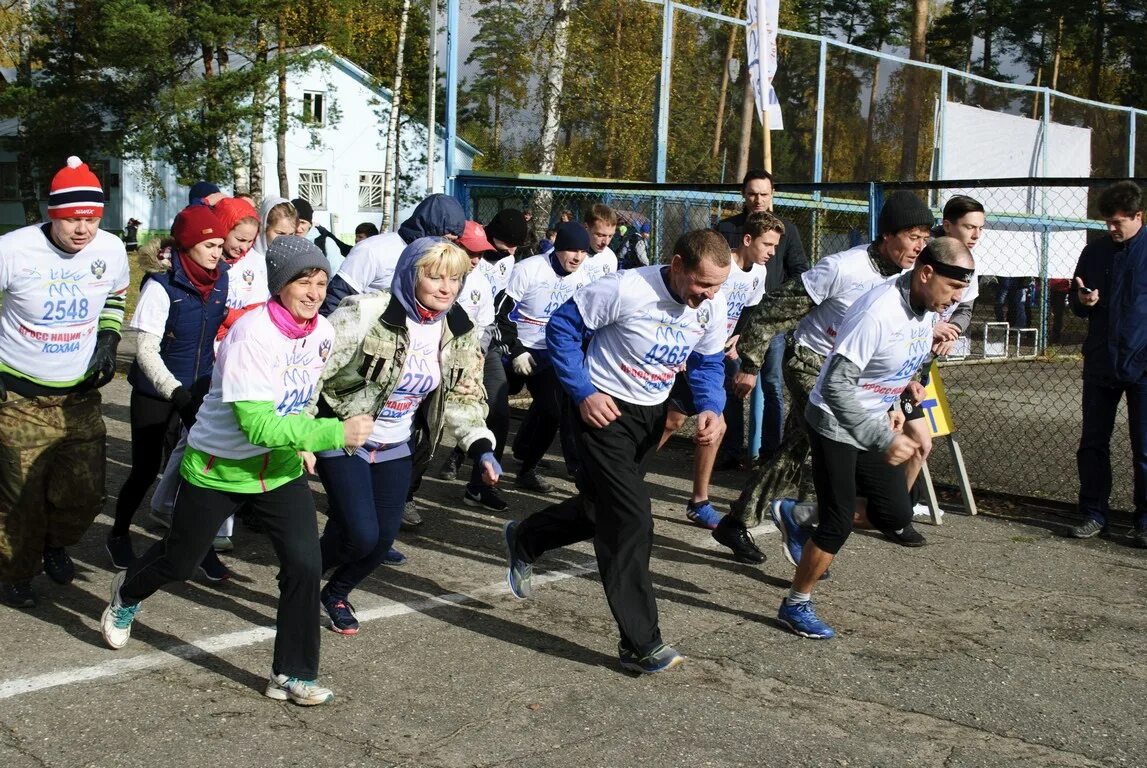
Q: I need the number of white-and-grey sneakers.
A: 2